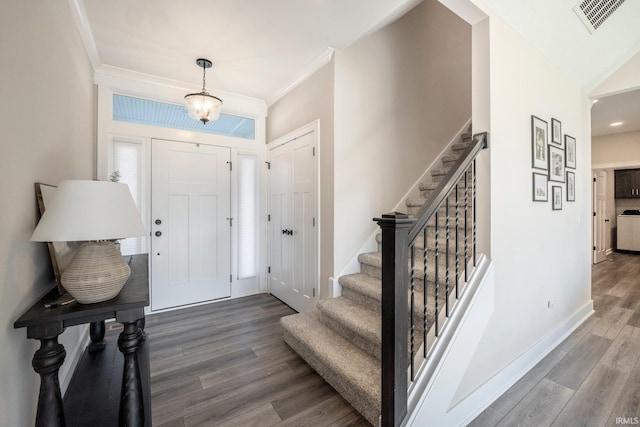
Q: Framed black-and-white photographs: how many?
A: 7